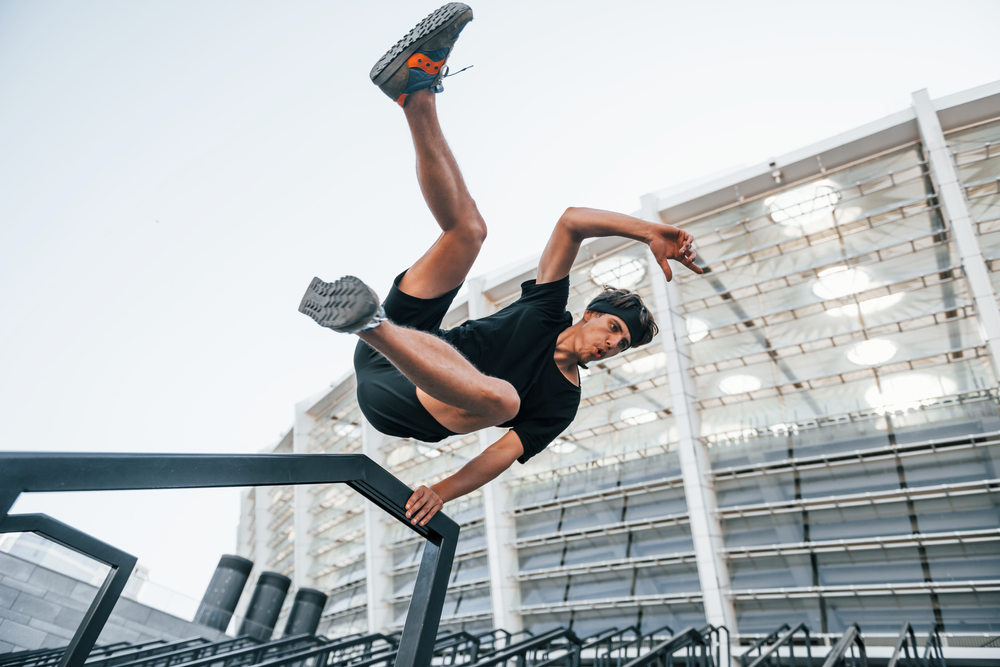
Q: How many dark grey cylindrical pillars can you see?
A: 3